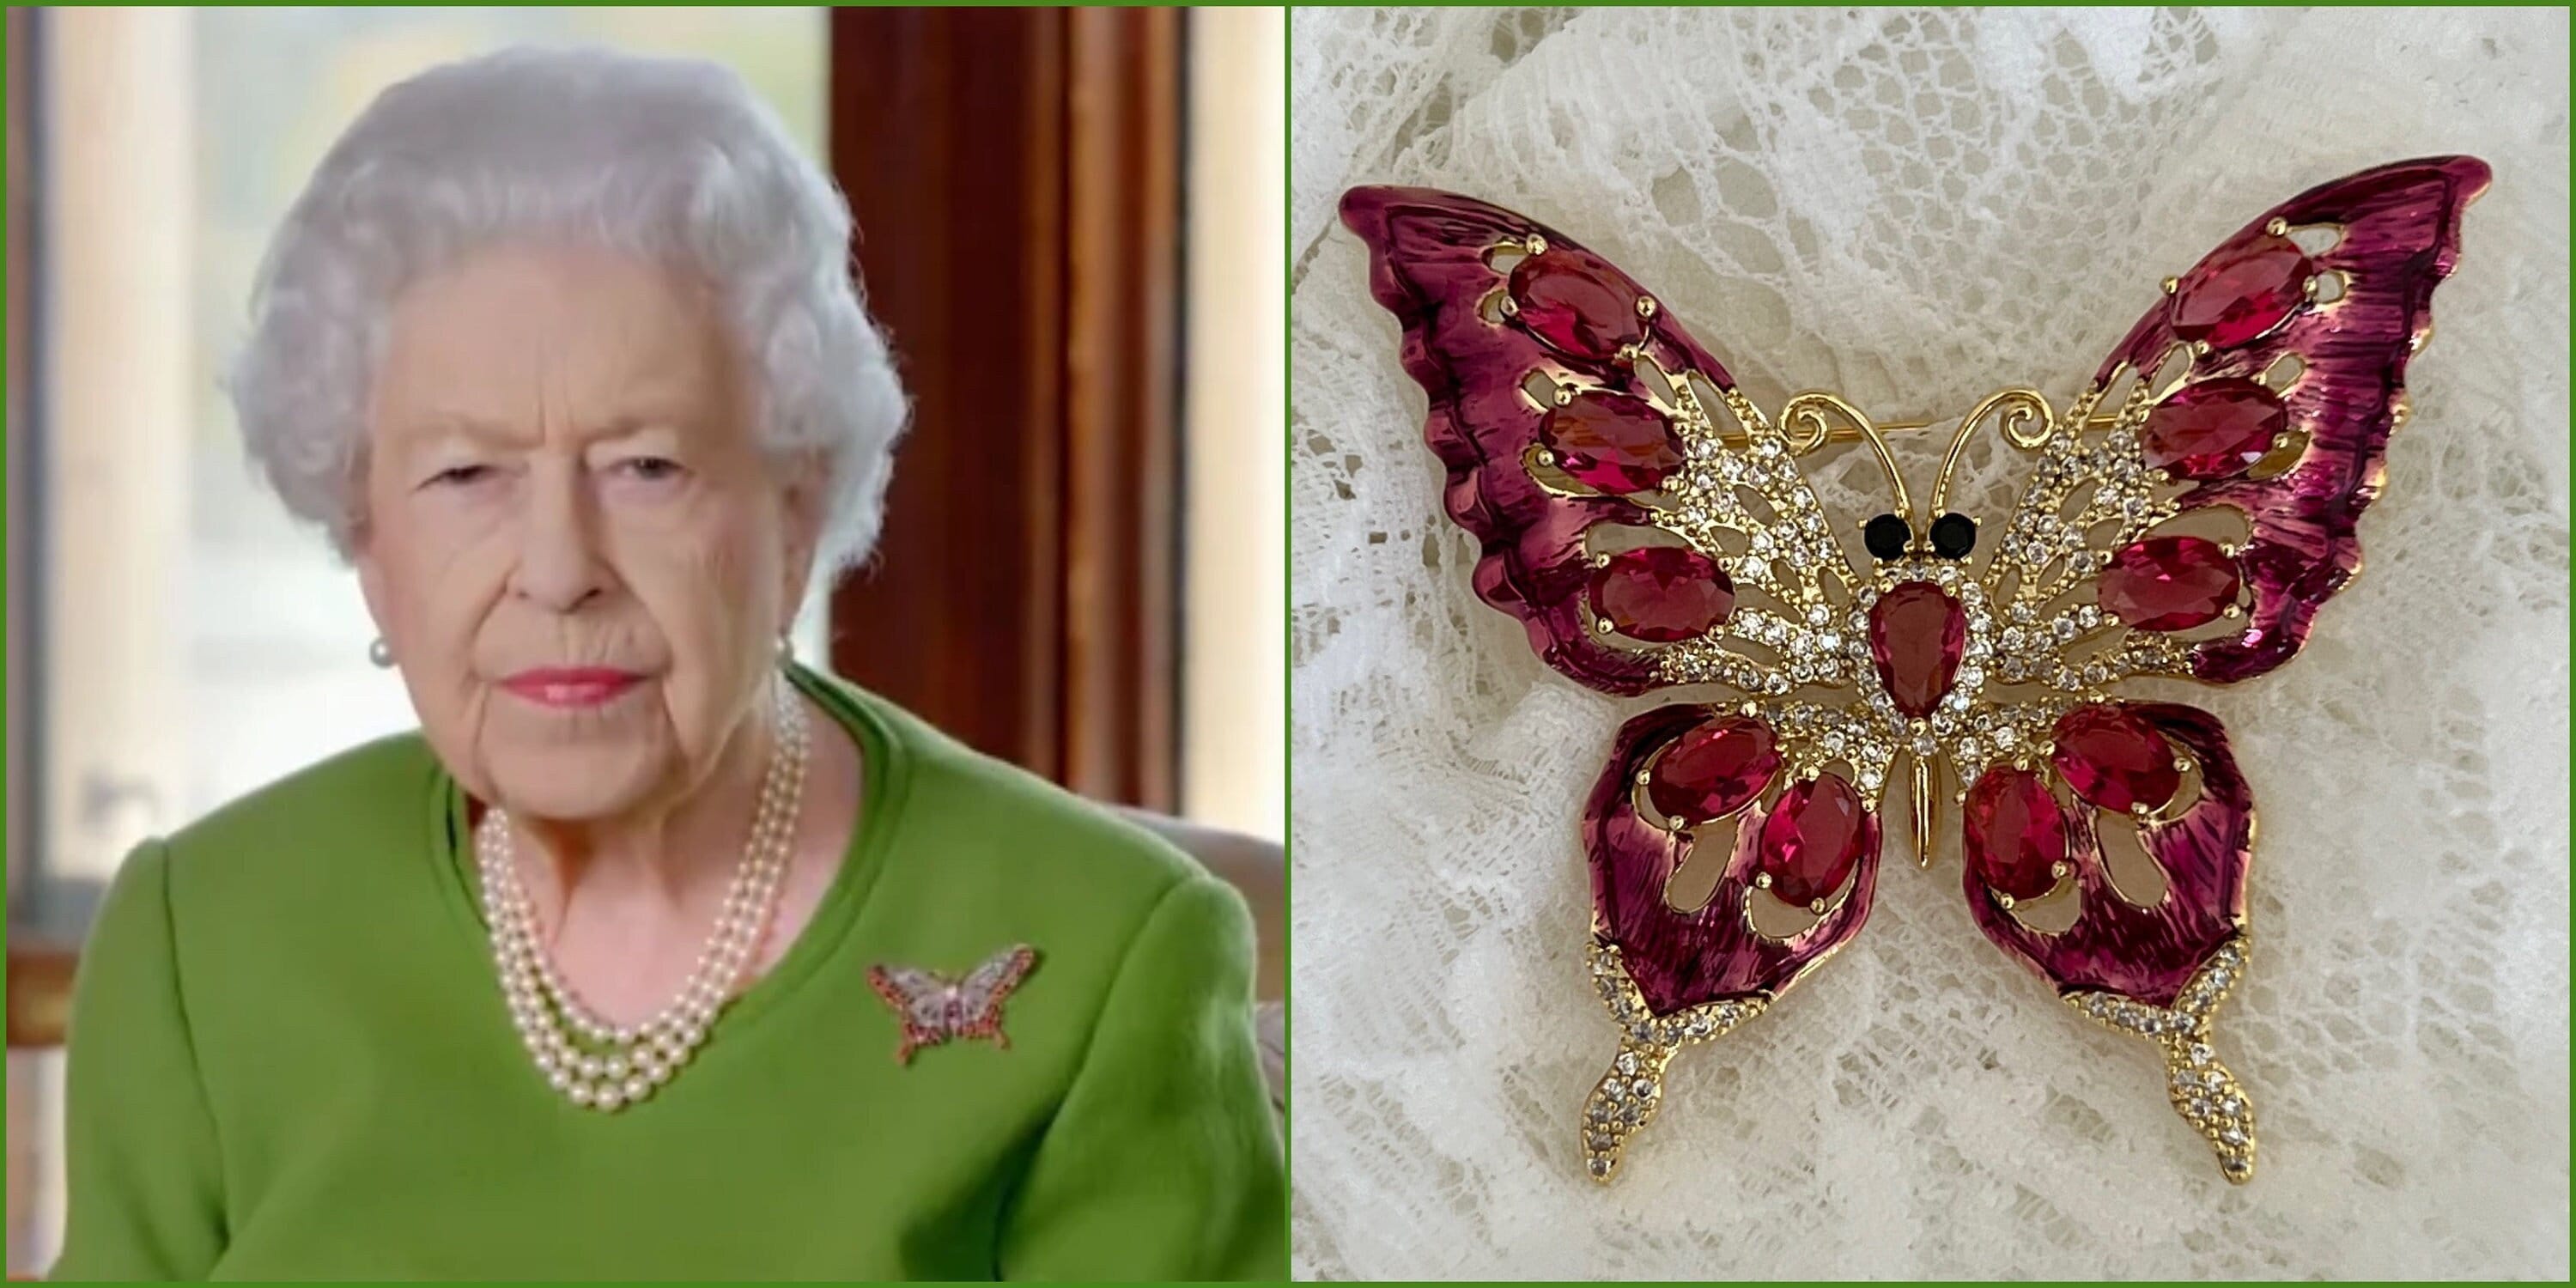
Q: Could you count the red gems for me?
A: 11